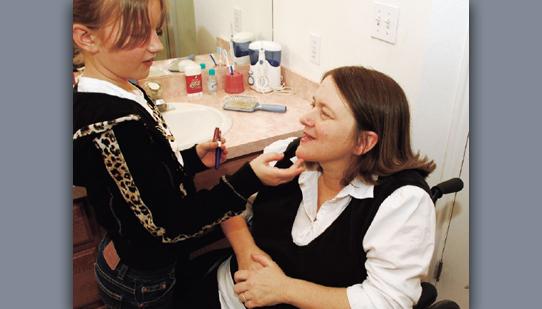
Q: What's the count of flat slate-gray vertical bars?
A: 2